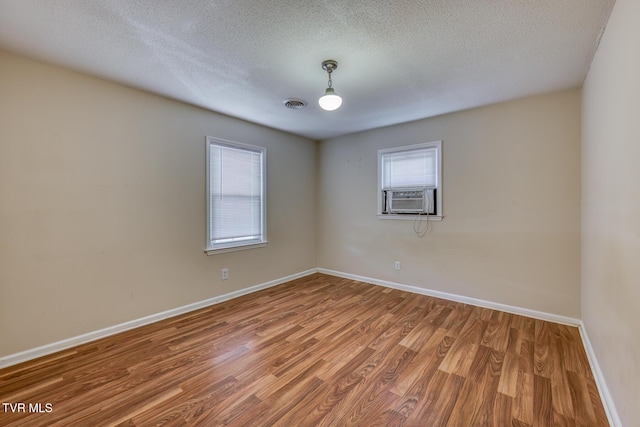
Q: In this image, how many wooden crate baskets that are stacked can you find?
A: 0